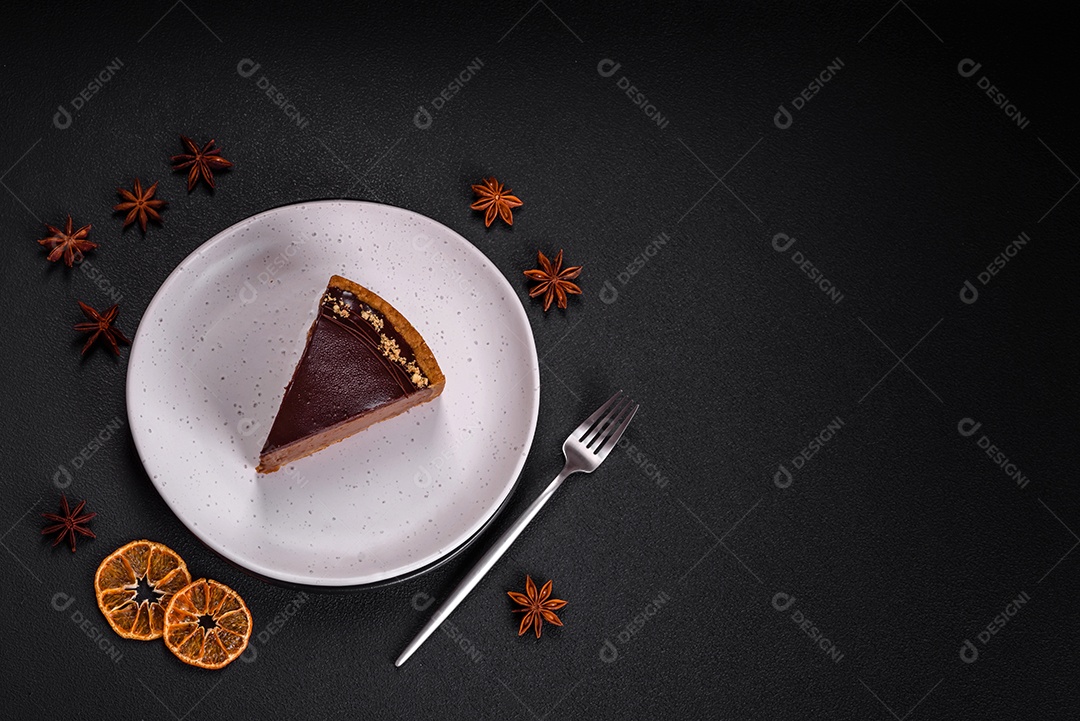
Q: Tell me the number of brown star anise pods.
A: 8